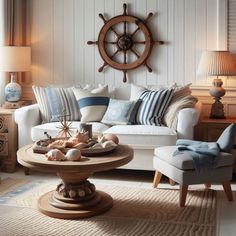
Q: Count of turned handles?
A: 8